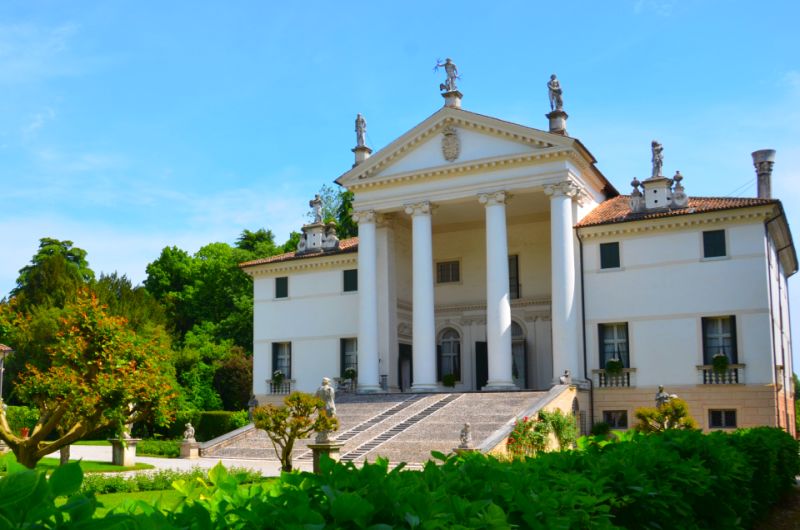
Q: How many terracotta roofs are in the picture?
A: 2